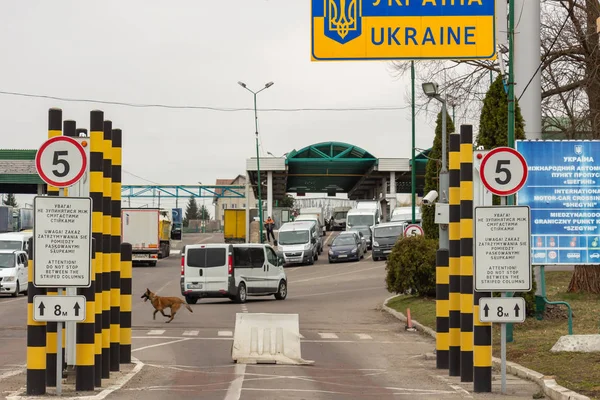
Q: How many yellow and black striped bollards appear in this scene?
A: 13